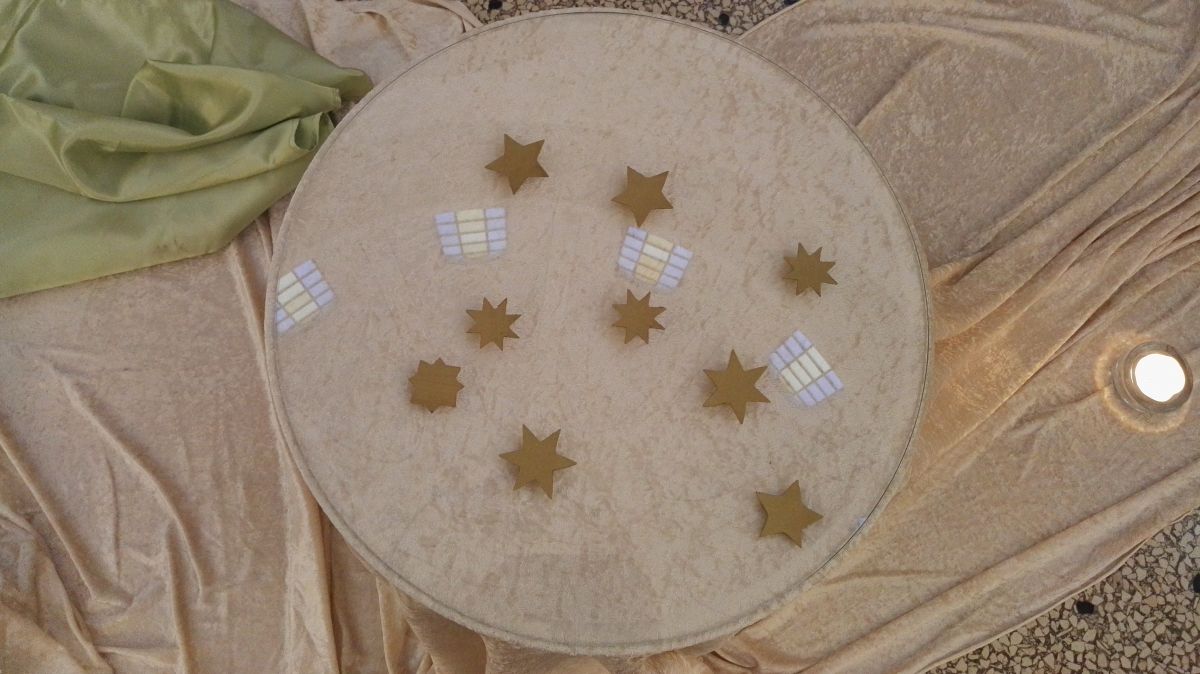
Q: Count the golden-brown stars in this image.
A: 9